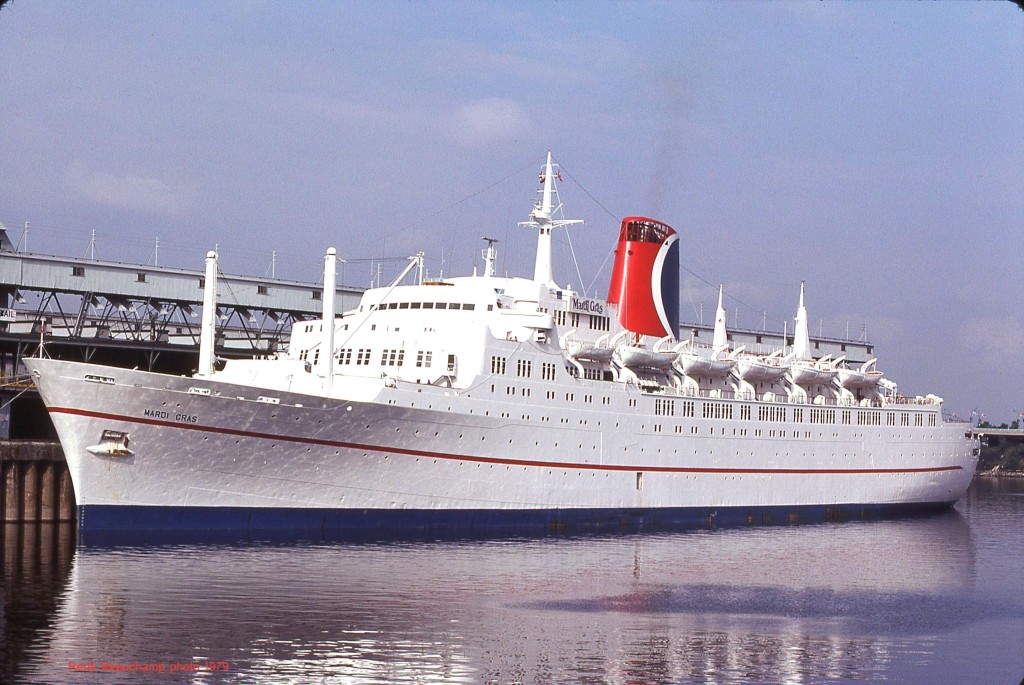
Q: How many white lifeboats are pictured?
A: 6